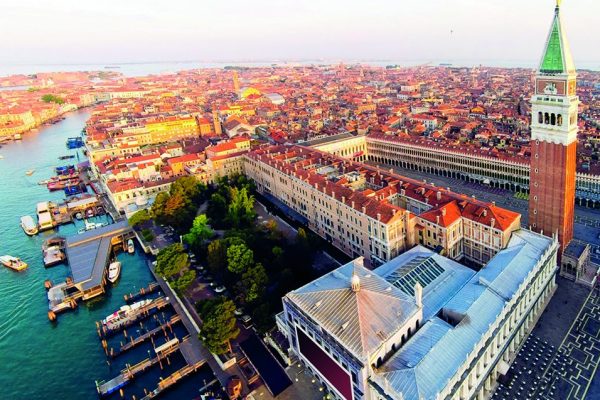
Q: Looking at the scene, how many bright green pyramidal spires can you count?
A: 1